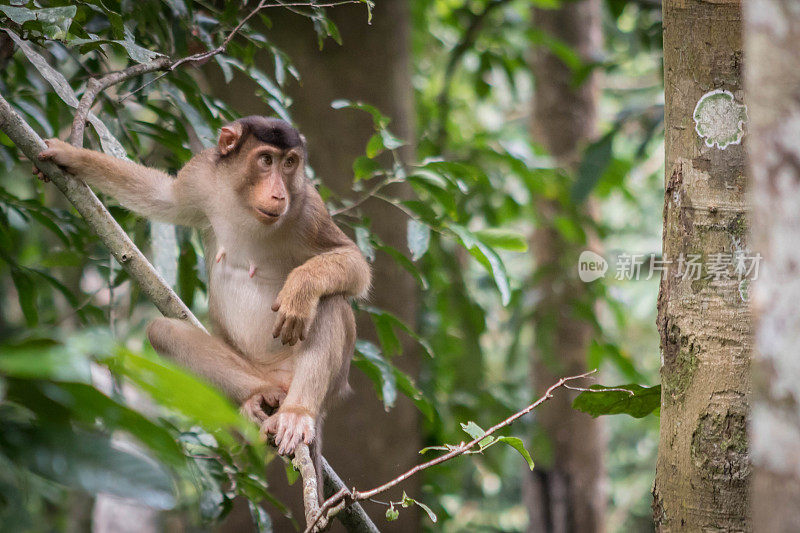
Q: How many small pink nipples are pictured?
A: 2